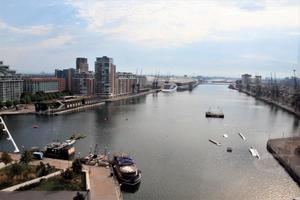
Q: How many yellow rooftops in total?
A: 0